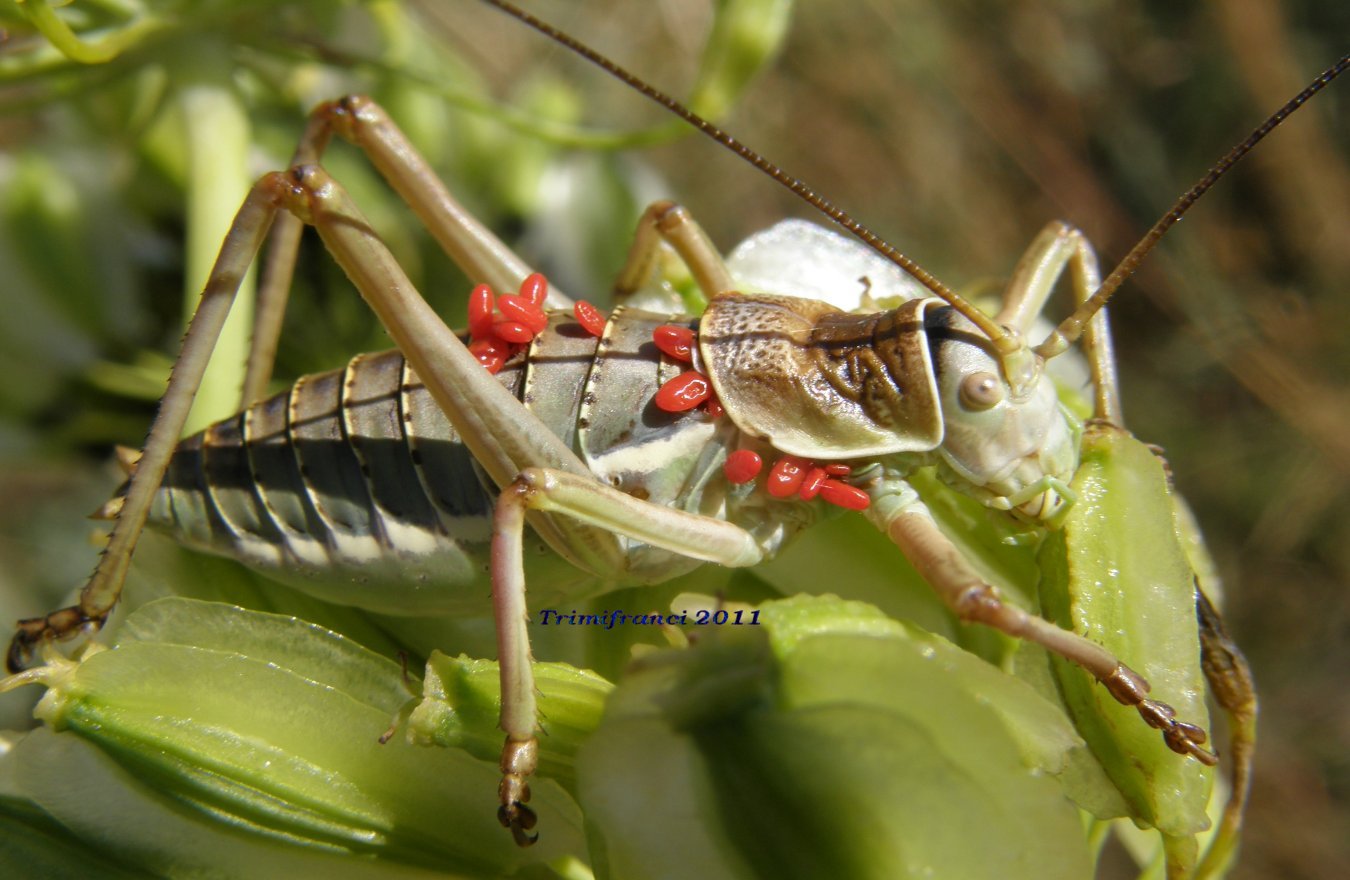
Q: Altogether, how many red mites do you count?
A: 14